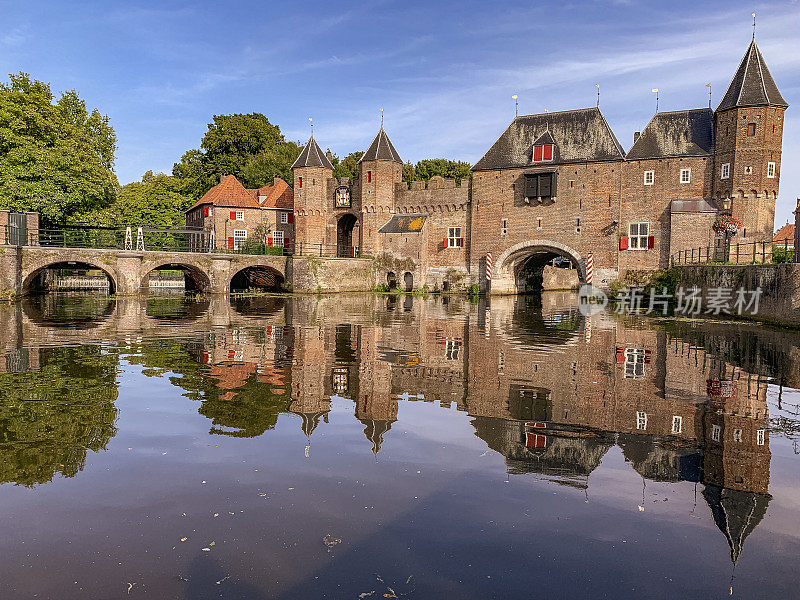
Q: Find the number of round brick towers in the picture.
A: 3